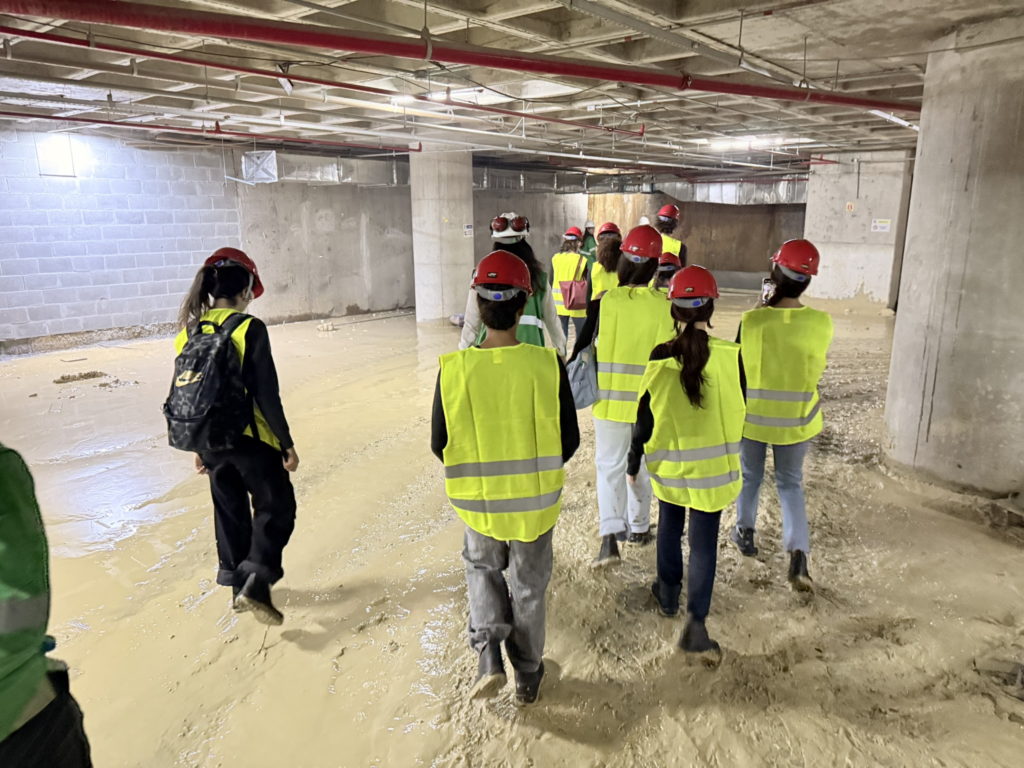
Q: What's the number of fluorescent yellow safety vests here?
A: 9